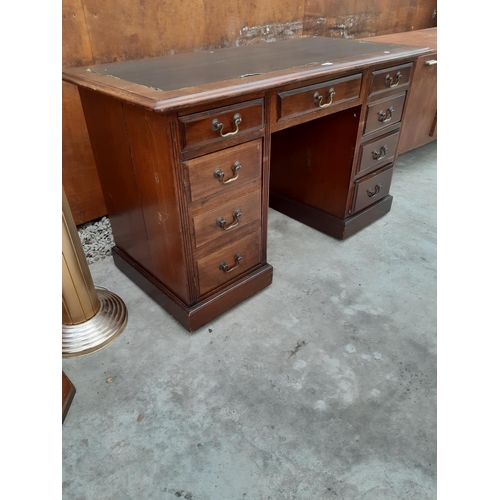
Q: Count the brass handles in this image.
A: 9